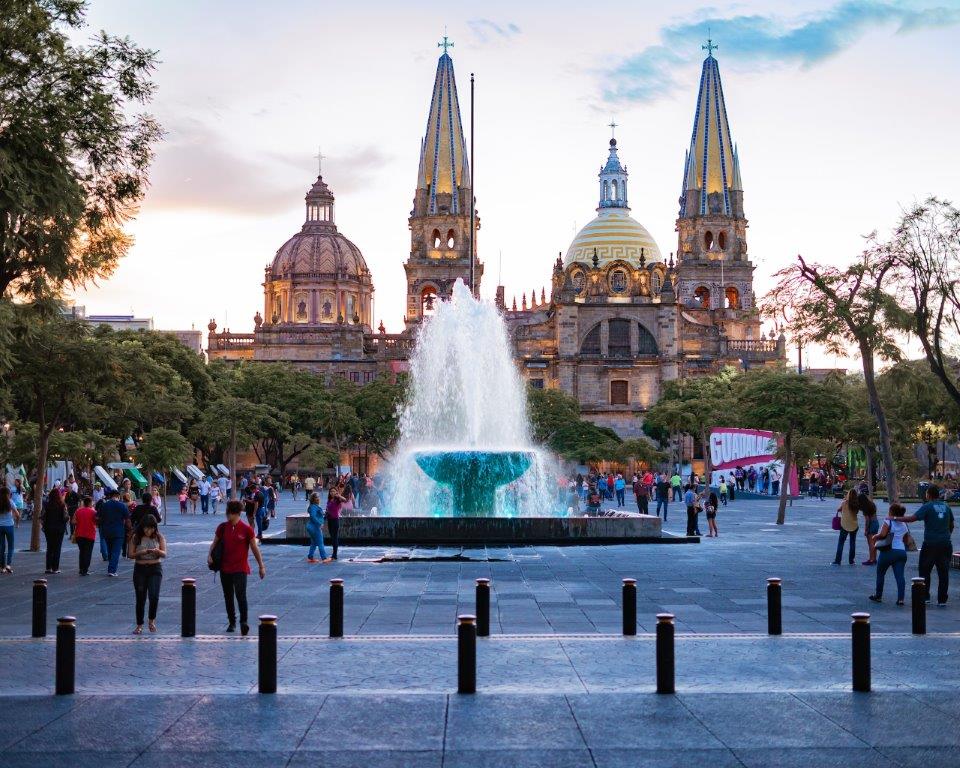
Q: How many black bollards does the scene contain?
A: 12